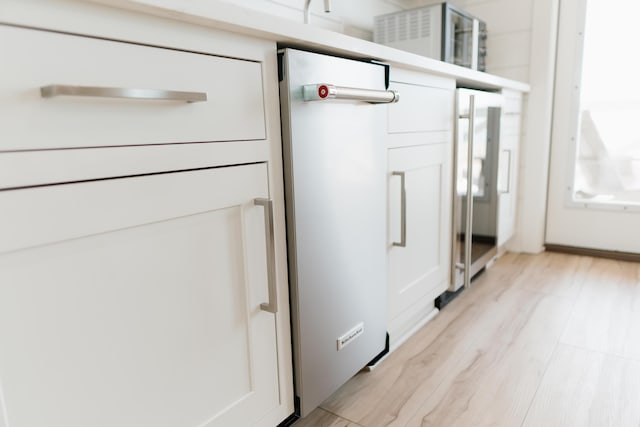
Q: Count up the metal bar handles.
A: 6